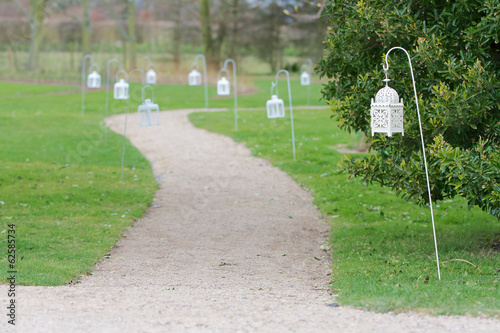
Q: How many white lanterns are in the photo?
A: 9